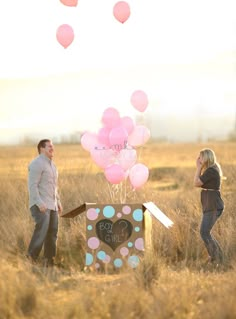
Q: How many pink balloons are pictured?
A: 14